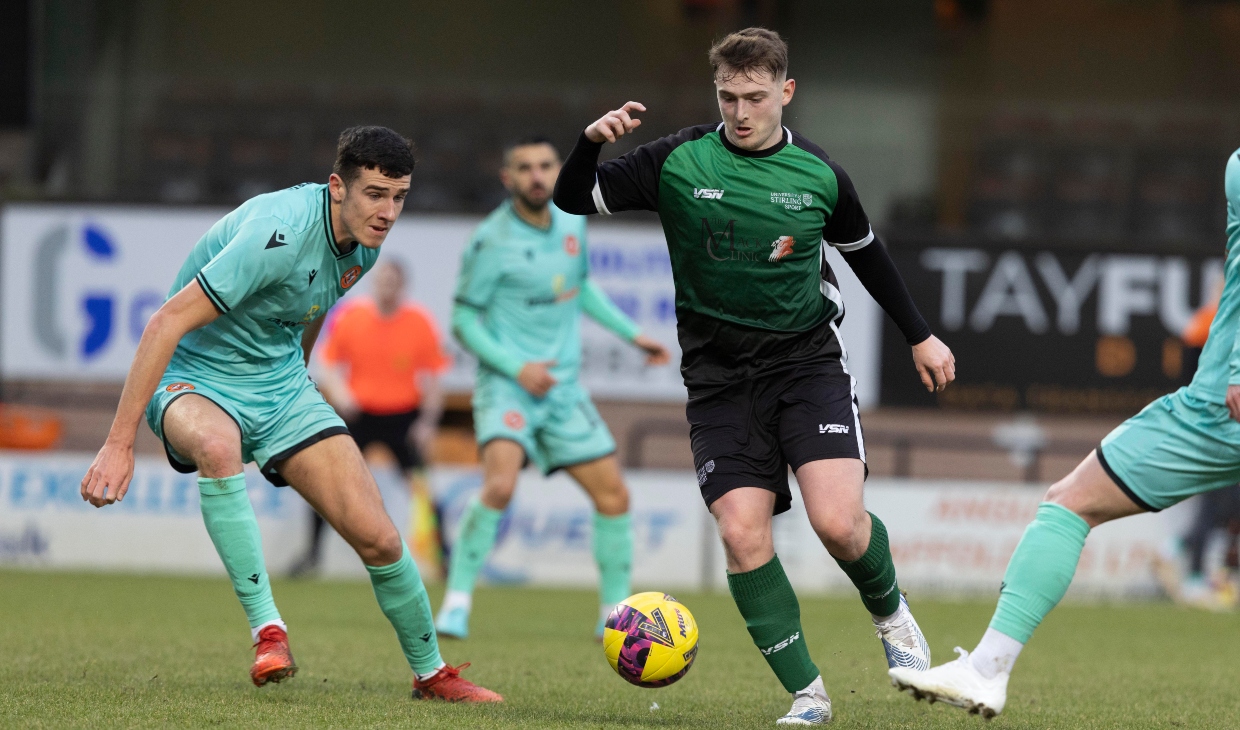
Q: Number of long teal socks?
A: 5